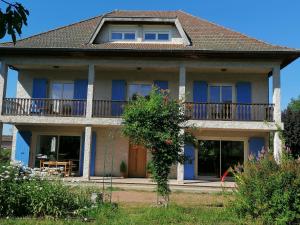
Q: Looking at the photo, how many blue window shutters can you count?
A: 10